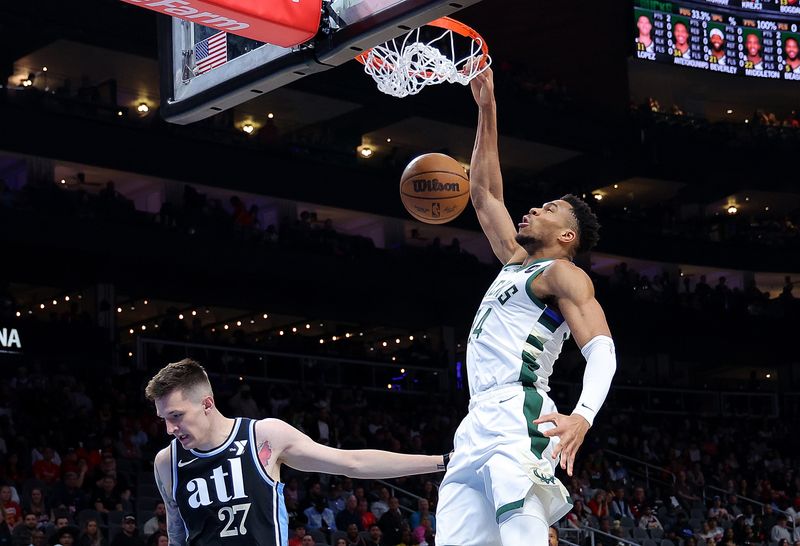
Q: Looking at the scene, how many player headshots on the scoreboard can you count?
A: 5